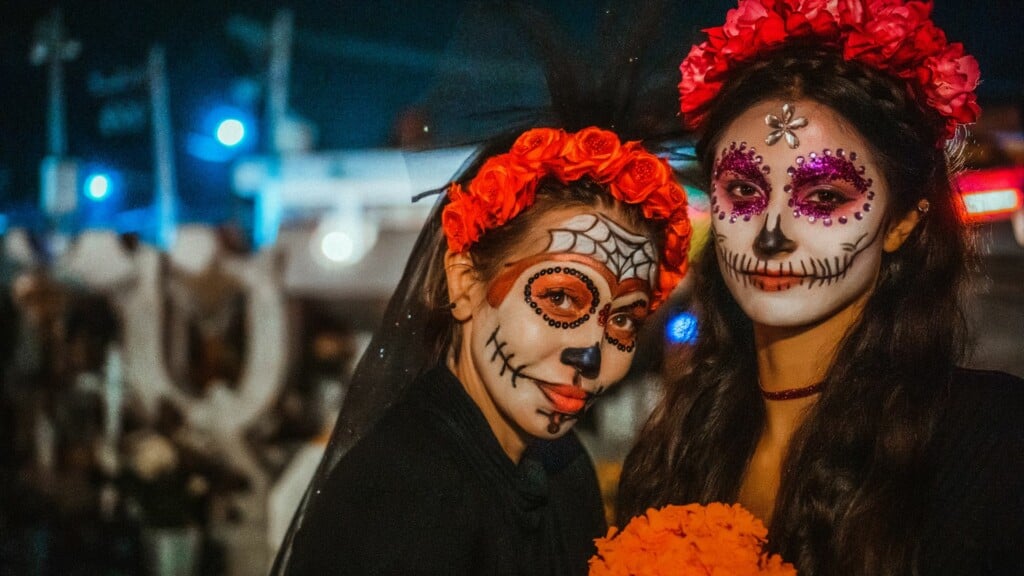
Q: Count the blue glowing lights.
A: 3